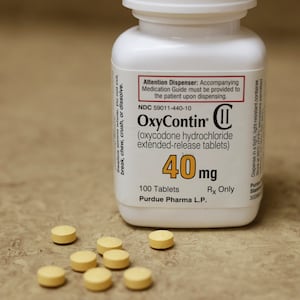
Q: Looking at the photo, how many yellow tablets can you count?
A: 8